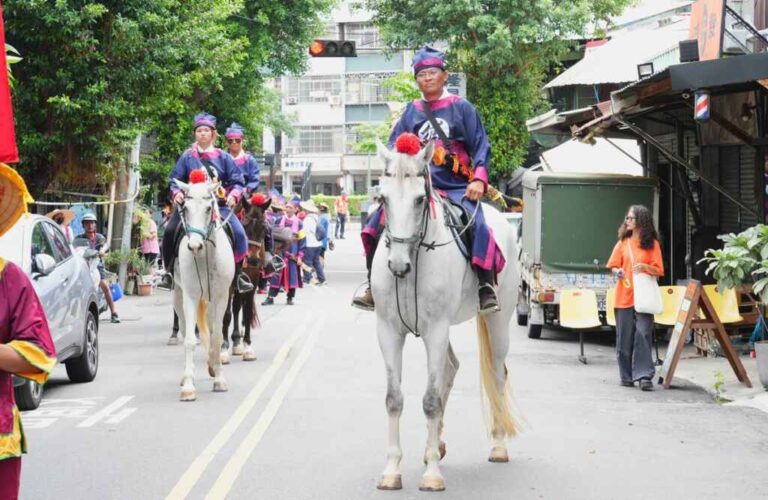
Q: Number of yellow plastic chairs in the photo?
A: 4